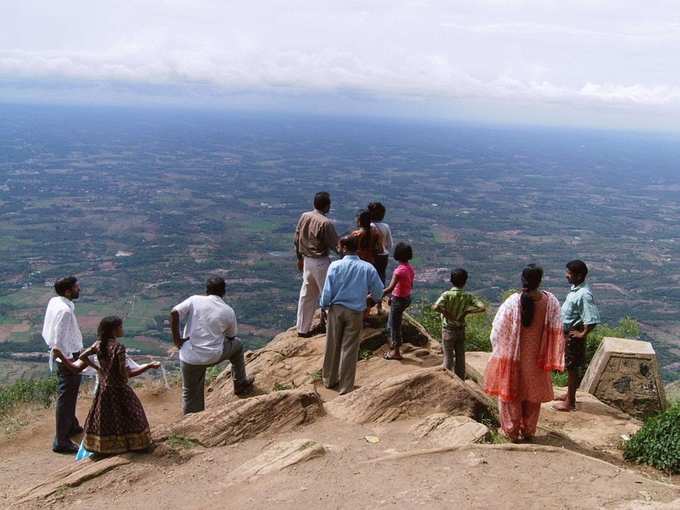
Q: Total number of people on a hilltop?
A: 11